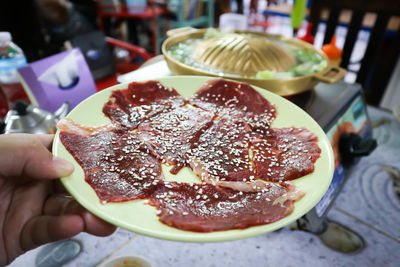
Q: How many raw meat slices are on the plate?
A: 7